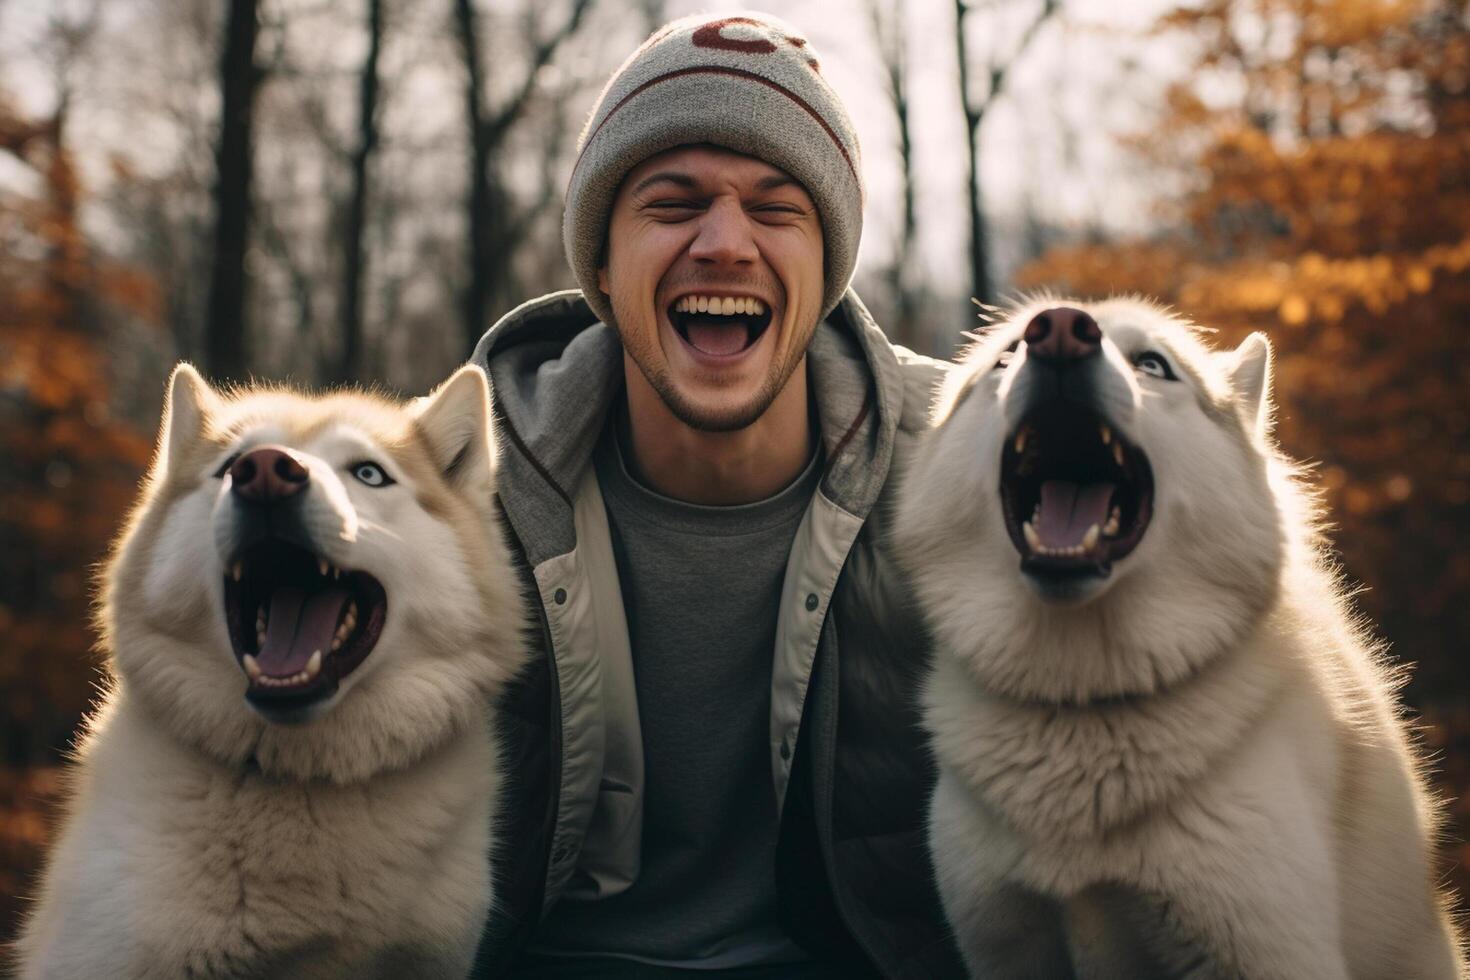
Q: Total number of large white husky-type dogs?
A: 2